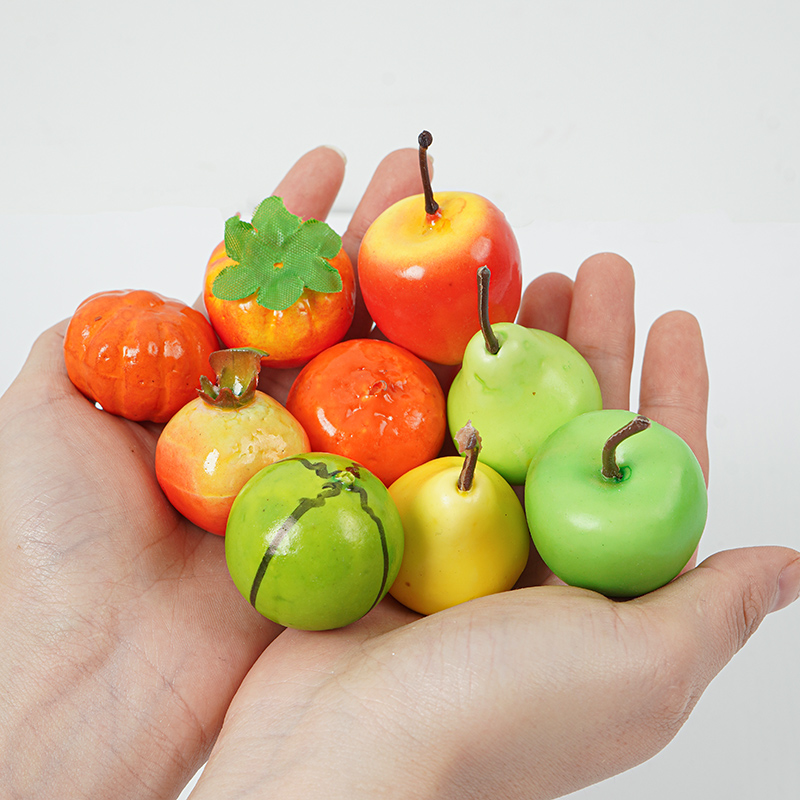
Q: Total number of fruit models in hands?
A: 9